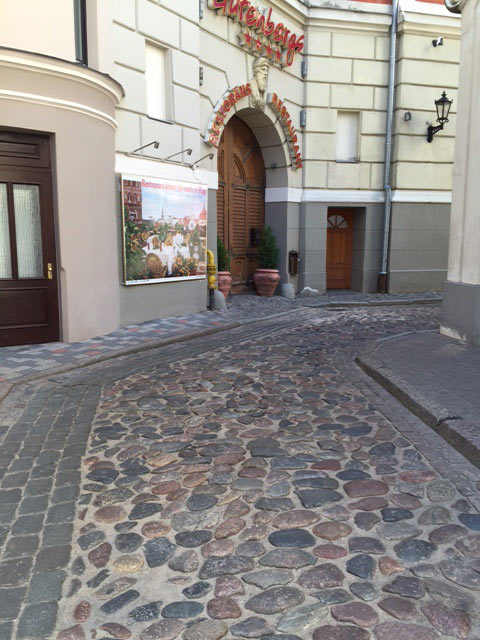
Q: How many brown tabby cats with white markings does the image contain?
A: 0